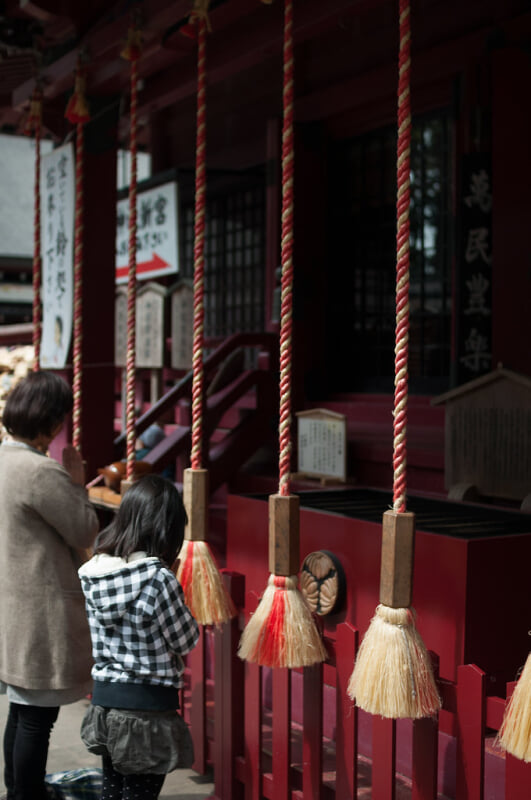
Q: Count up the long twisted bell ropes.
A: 6